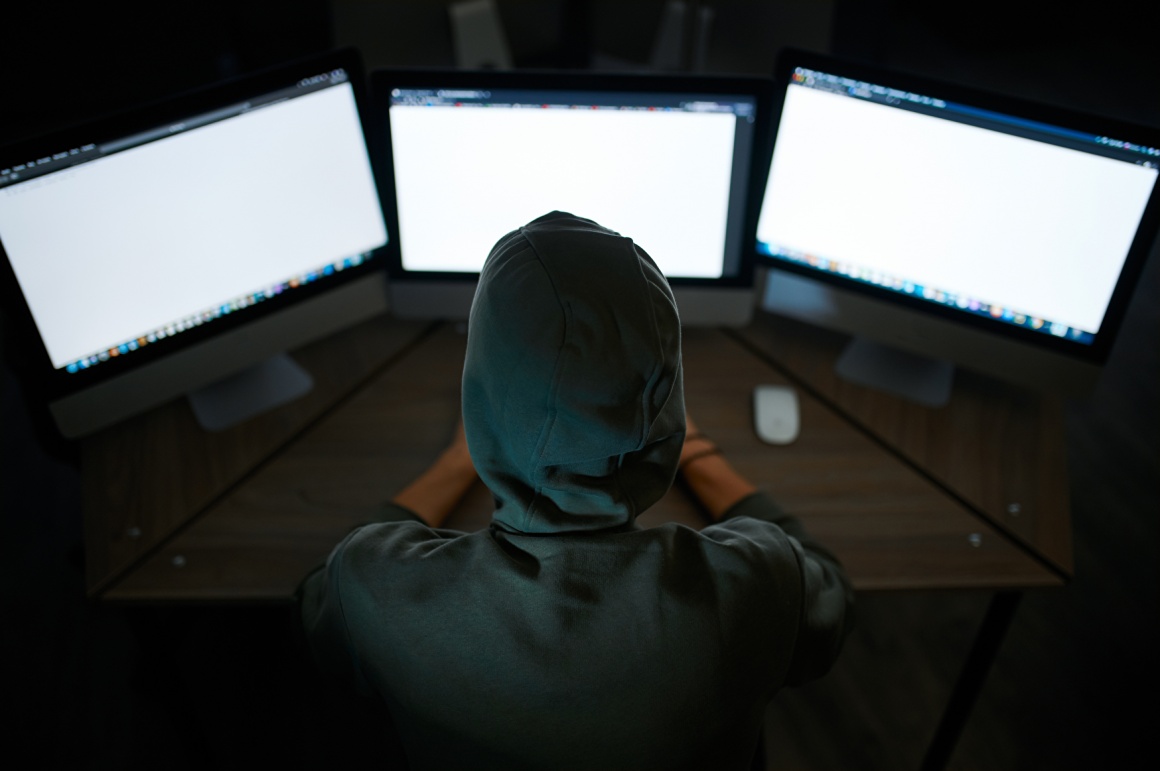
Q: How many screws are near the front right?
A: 2